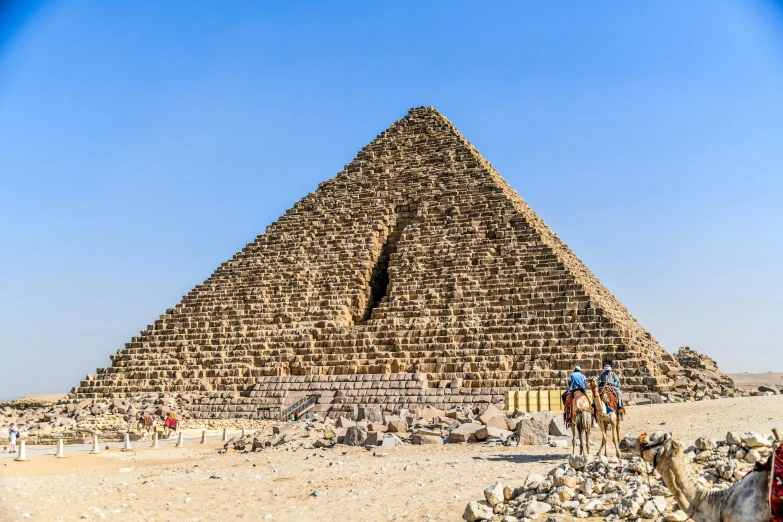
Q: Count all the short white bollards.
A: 9